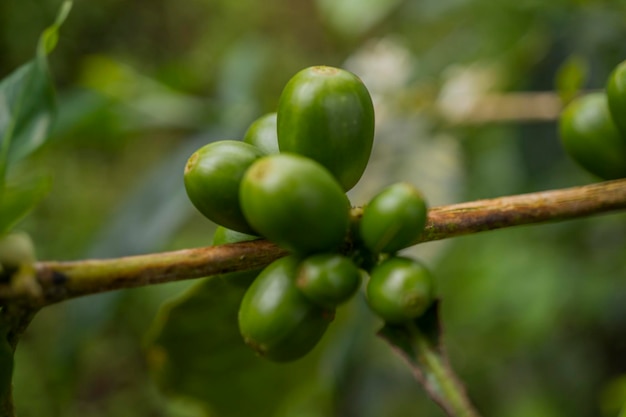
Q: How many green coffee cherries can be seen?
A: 10